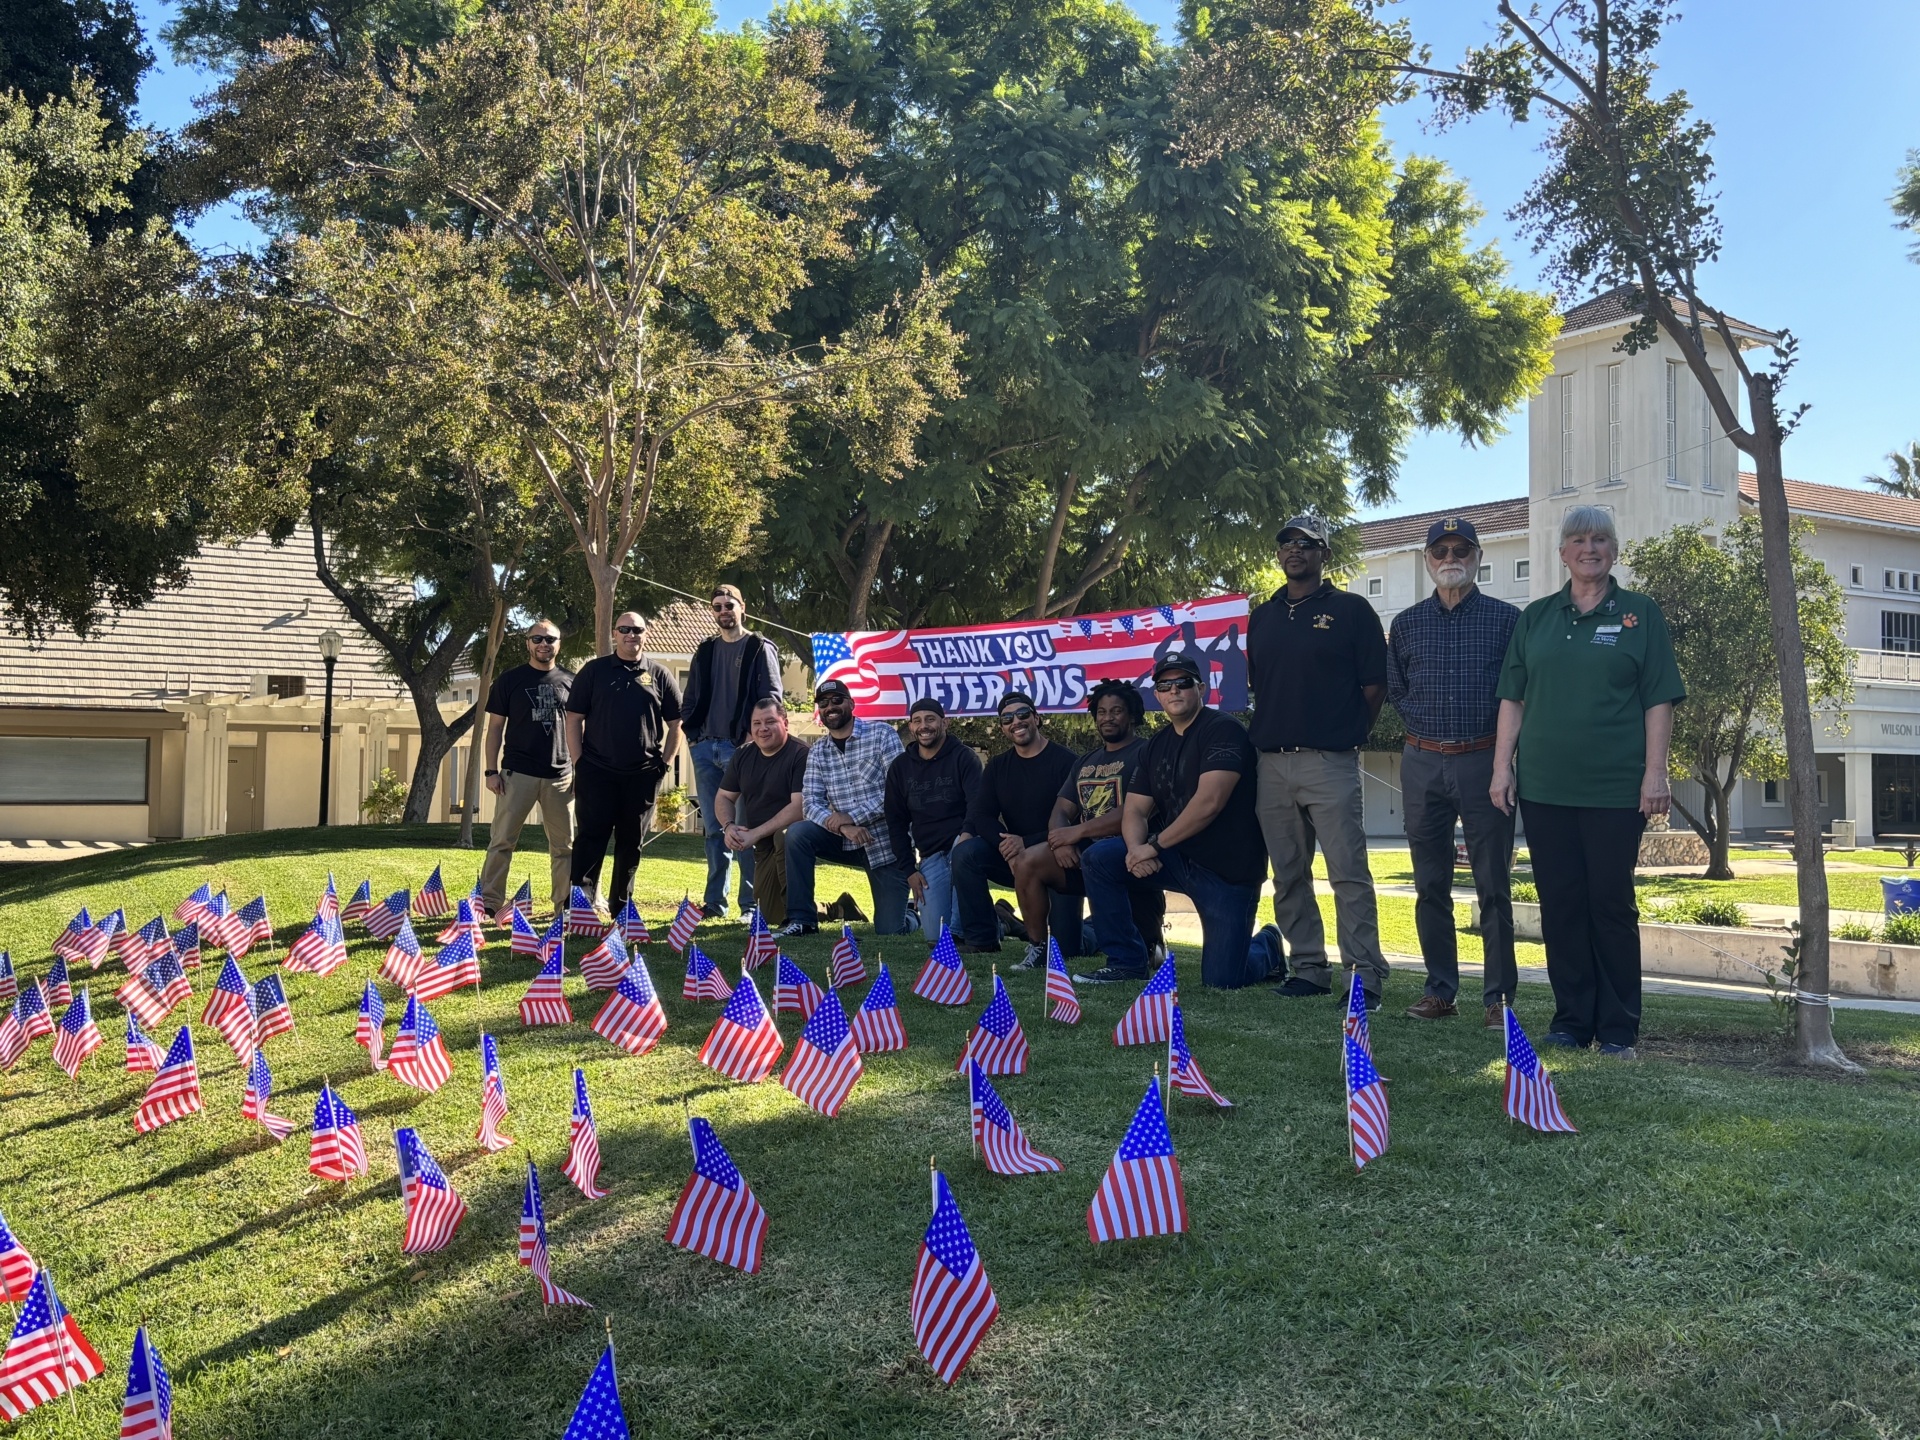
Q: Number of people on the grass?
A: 12